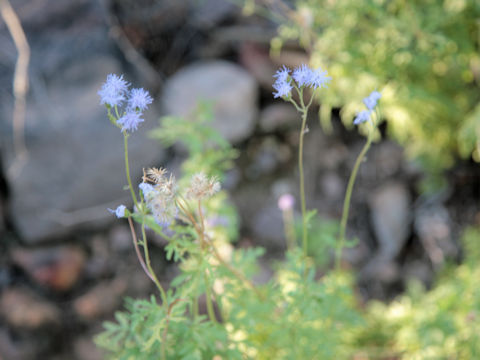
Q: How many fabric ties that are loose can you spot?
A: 0